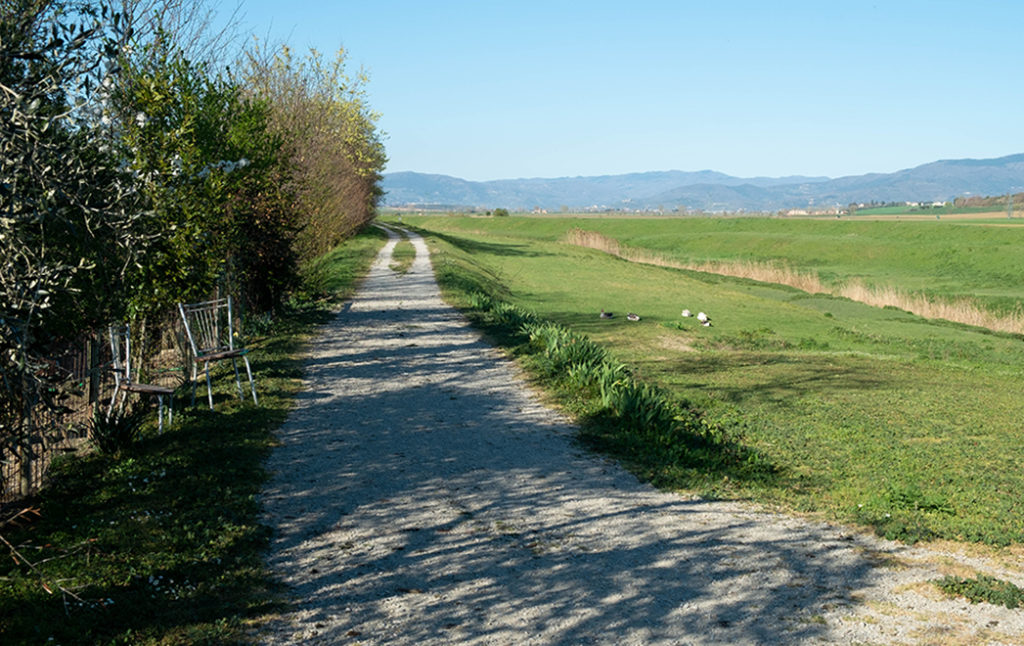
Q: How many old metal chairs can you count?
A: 2